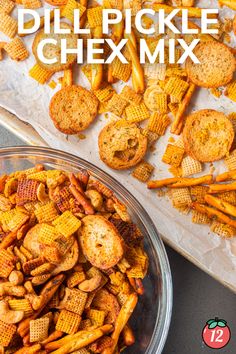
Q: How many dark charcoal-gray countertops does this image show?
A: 1